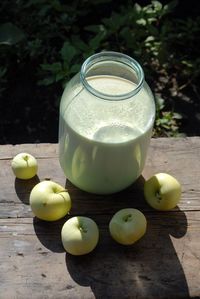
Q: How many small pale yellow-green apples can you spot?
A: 5